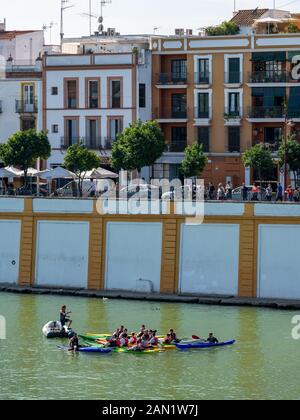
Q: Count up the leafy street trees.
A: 6